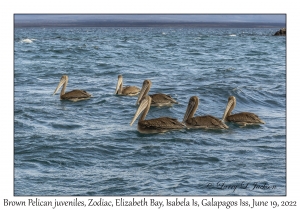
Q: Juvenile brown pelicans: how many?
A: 6